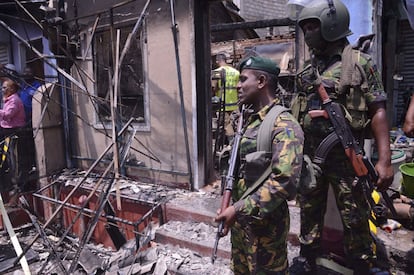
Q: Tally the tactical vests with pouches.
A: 2